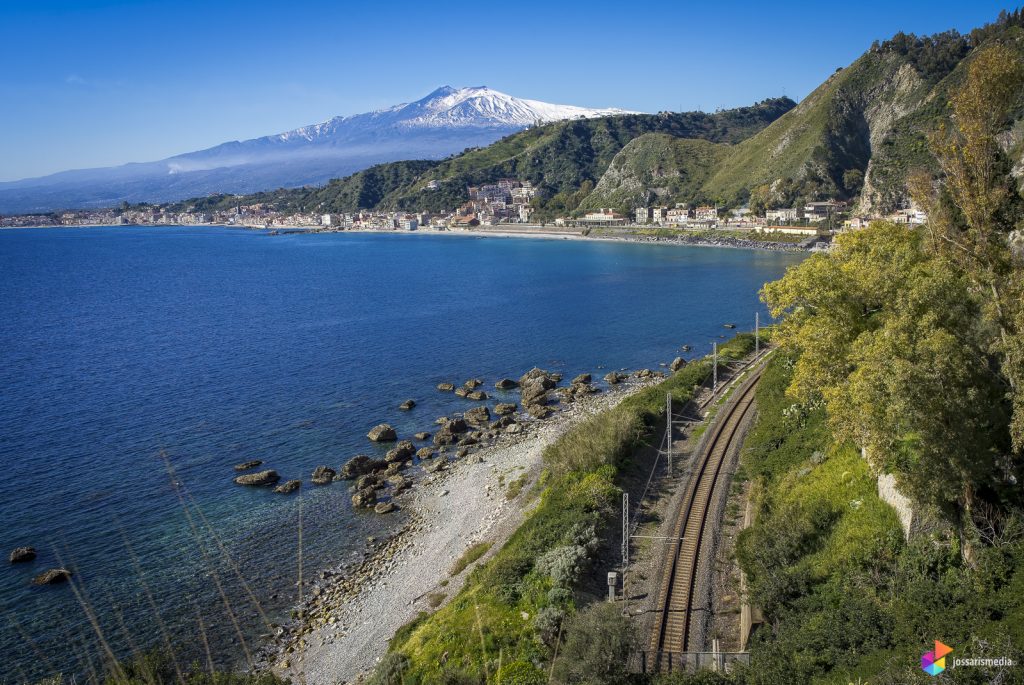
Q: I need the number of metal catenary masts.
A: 4